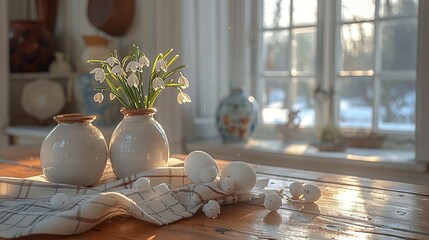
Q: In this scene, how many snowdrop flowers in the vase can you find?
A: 12